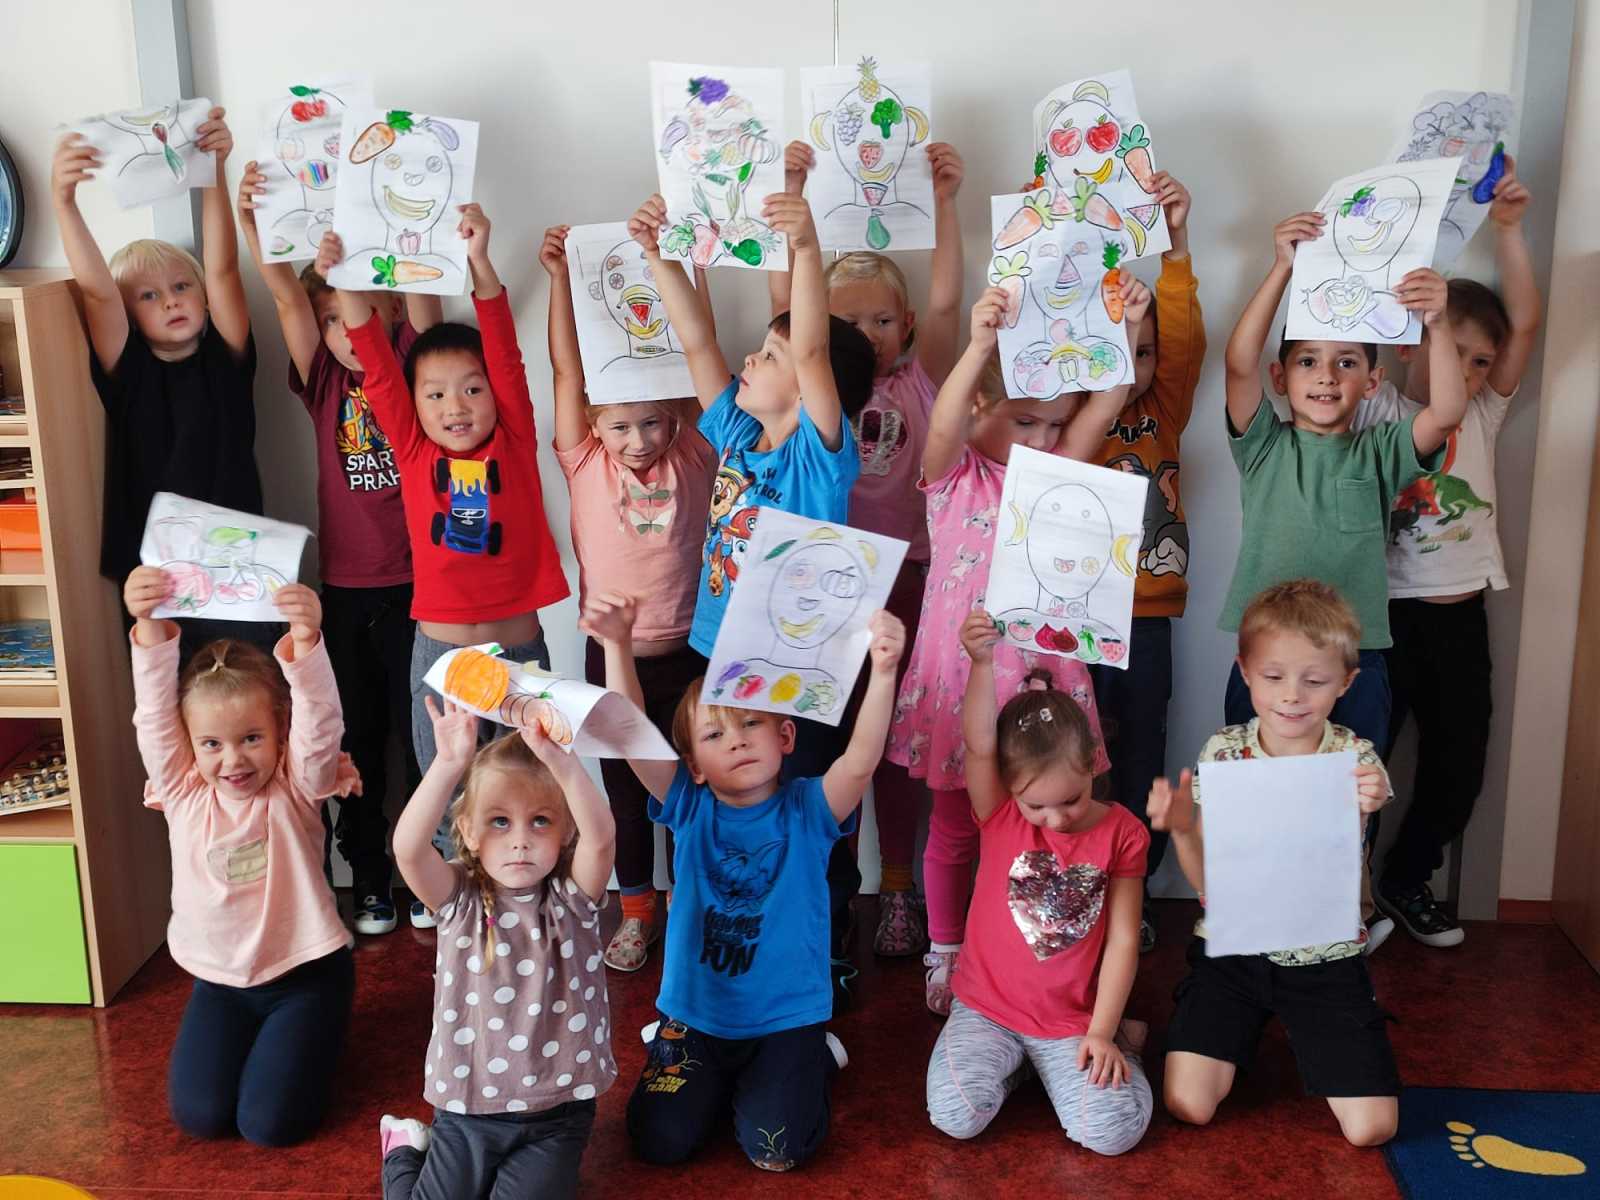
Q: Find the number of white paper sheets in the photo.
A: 15